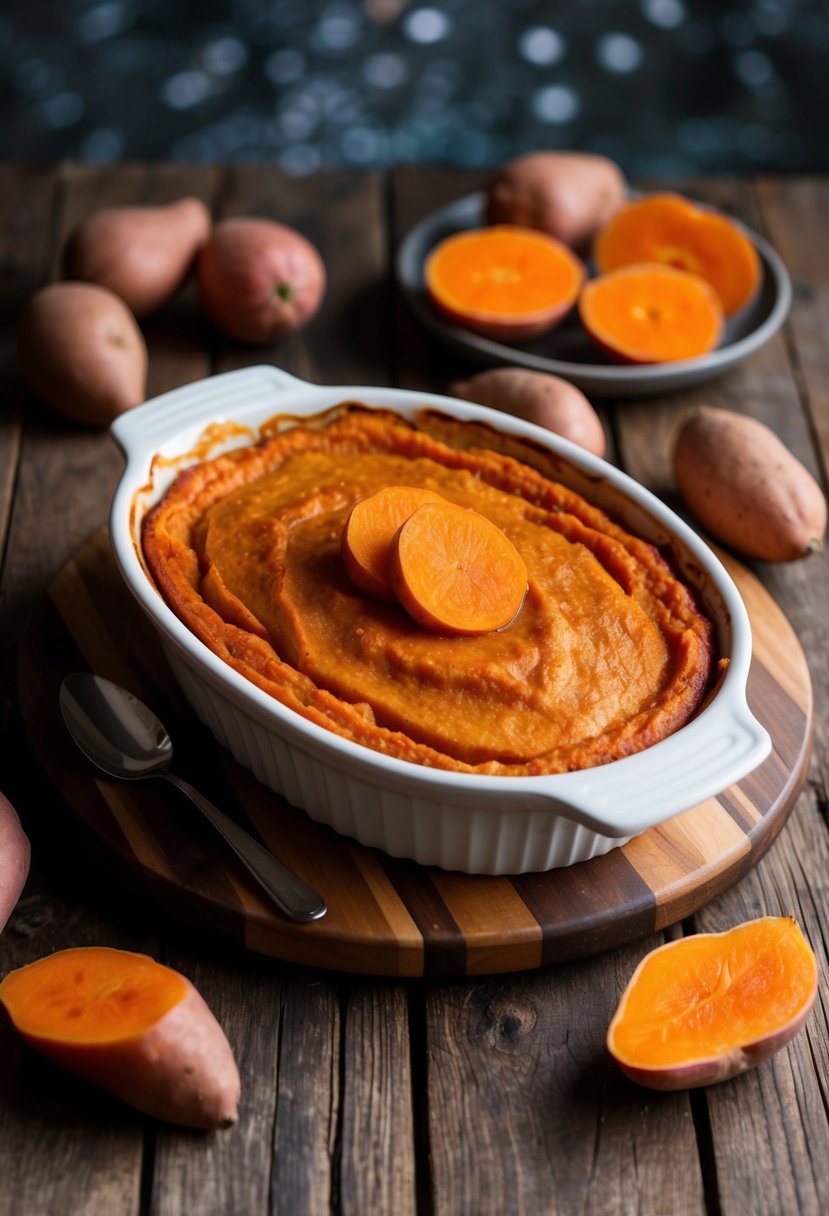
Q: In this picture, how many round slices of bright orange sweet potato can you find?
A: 5